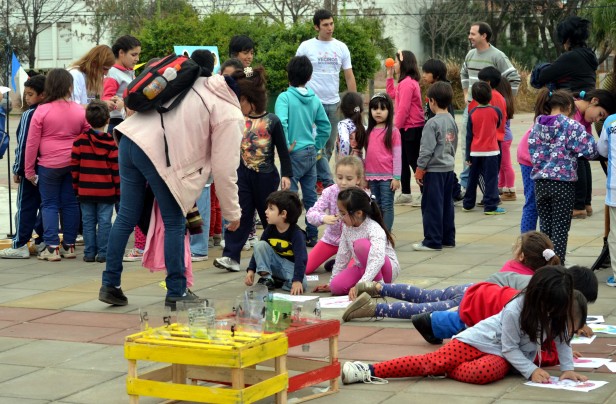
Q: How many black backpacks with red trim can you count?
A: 1